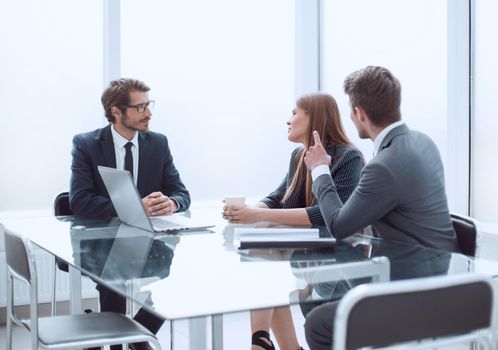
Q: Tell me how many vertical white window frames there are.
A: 3